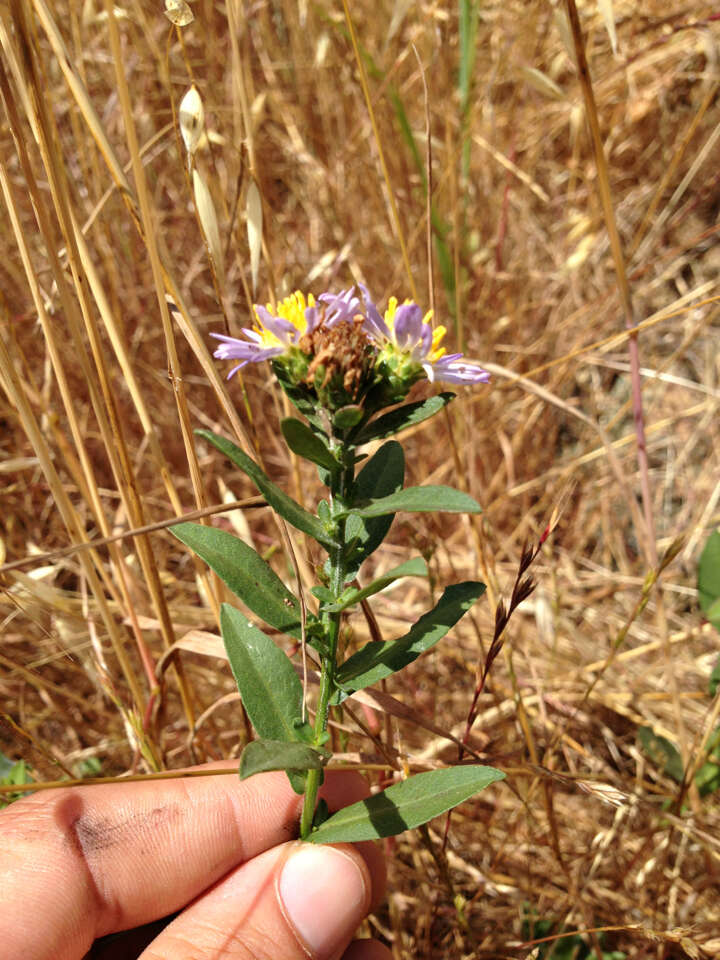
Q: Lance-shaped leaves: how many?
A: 11